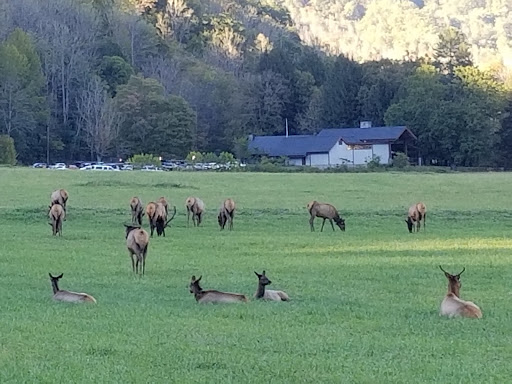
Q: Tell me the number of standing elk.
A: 10